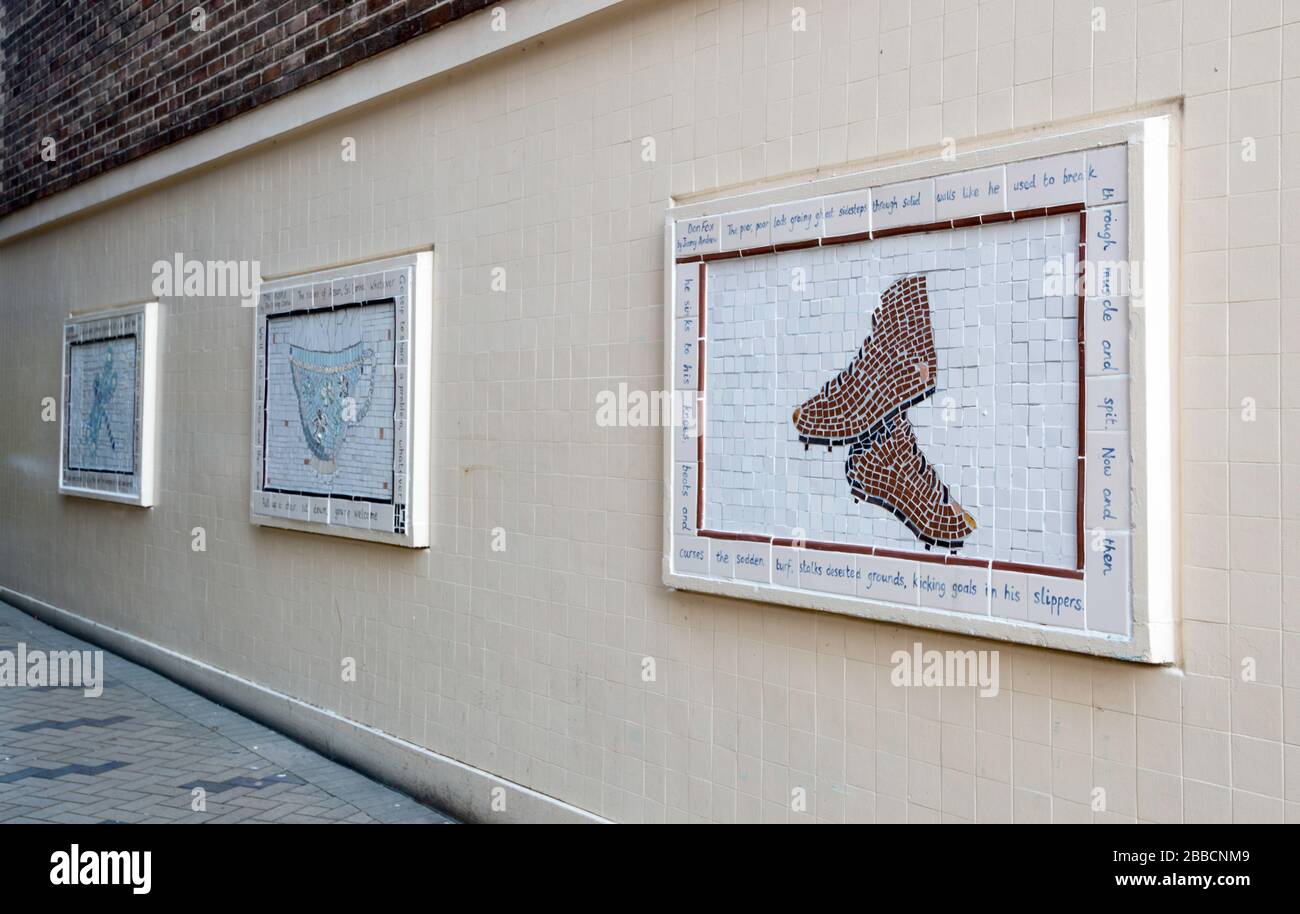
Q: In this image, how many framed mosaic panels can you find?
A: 3